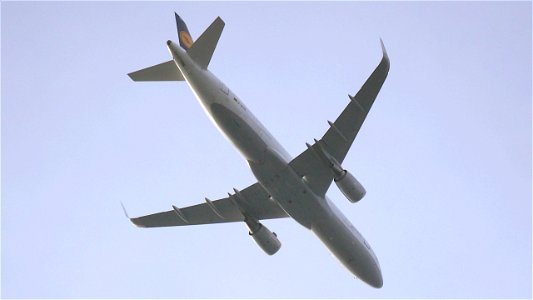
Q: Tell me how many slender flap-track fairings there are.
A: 8